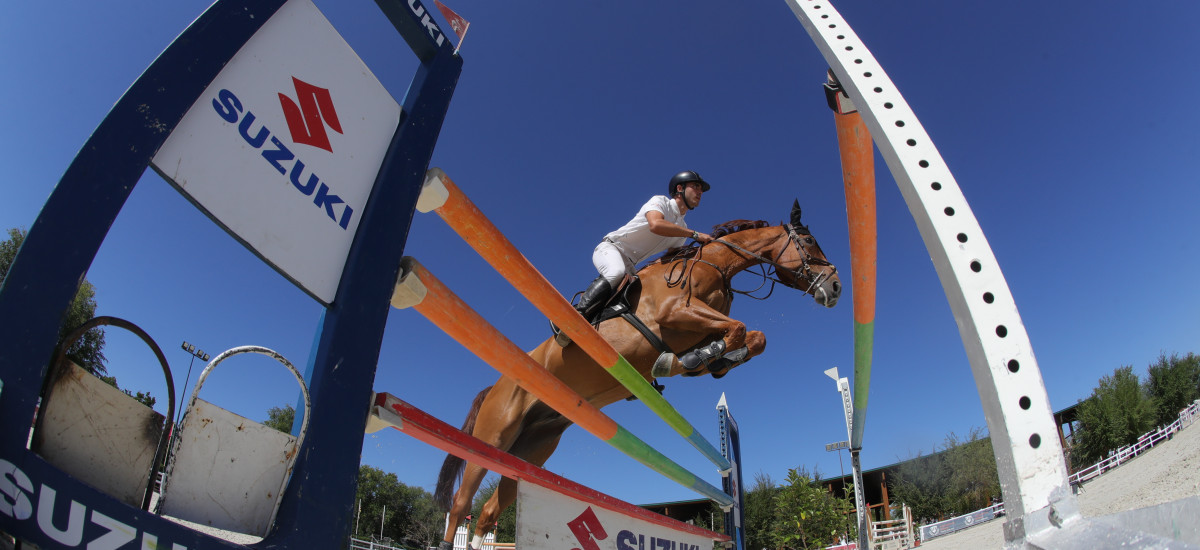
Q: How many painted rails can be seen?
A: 4